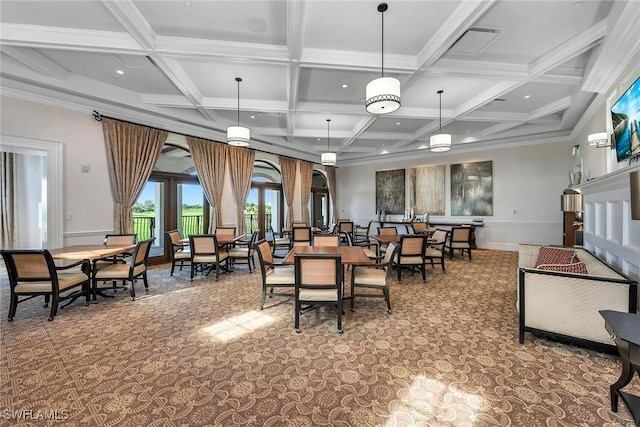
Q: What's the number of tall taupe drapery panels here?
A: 6